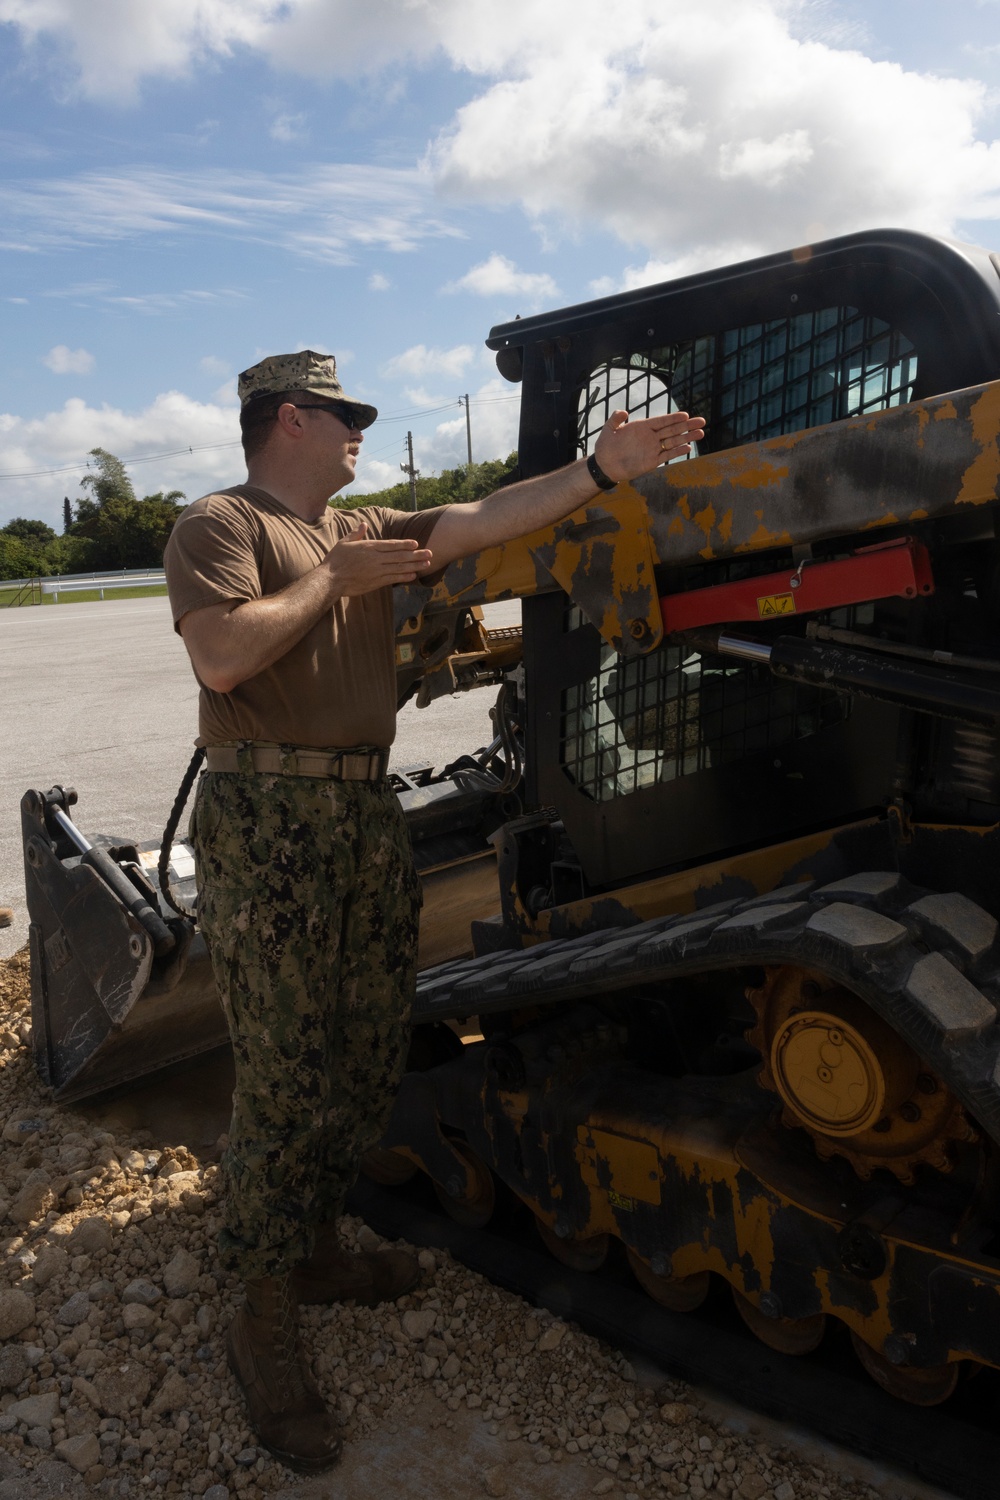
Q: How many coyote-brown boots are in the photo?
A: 2